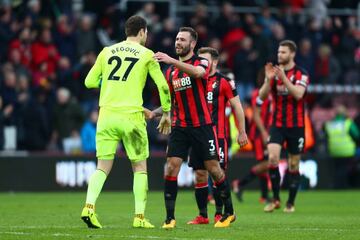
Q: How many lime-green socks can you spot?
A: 2